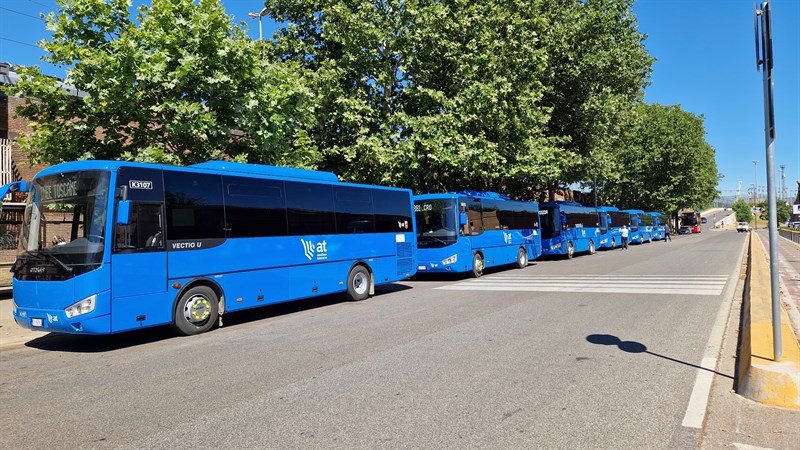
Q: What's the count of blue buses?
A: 6